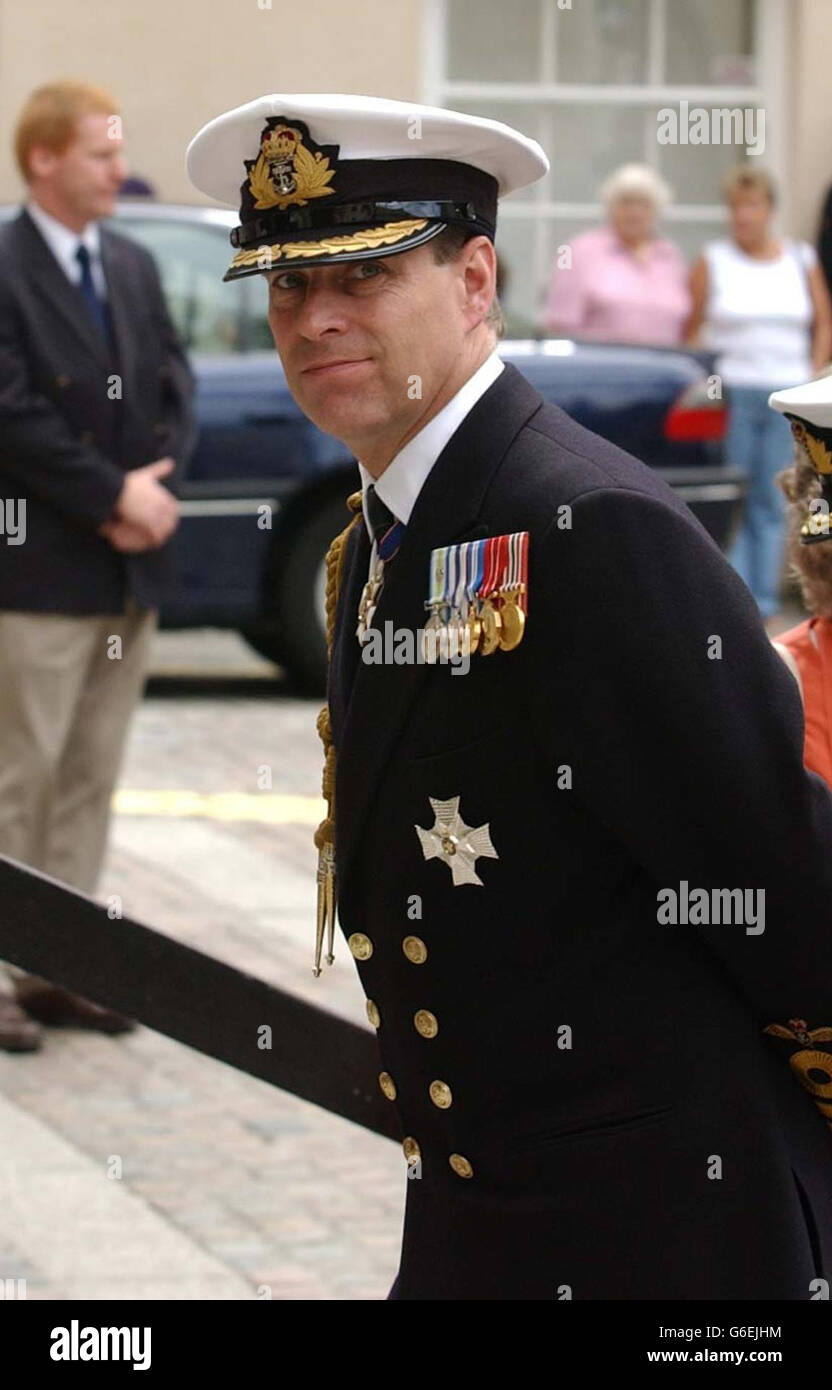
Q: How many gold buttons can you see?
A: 8